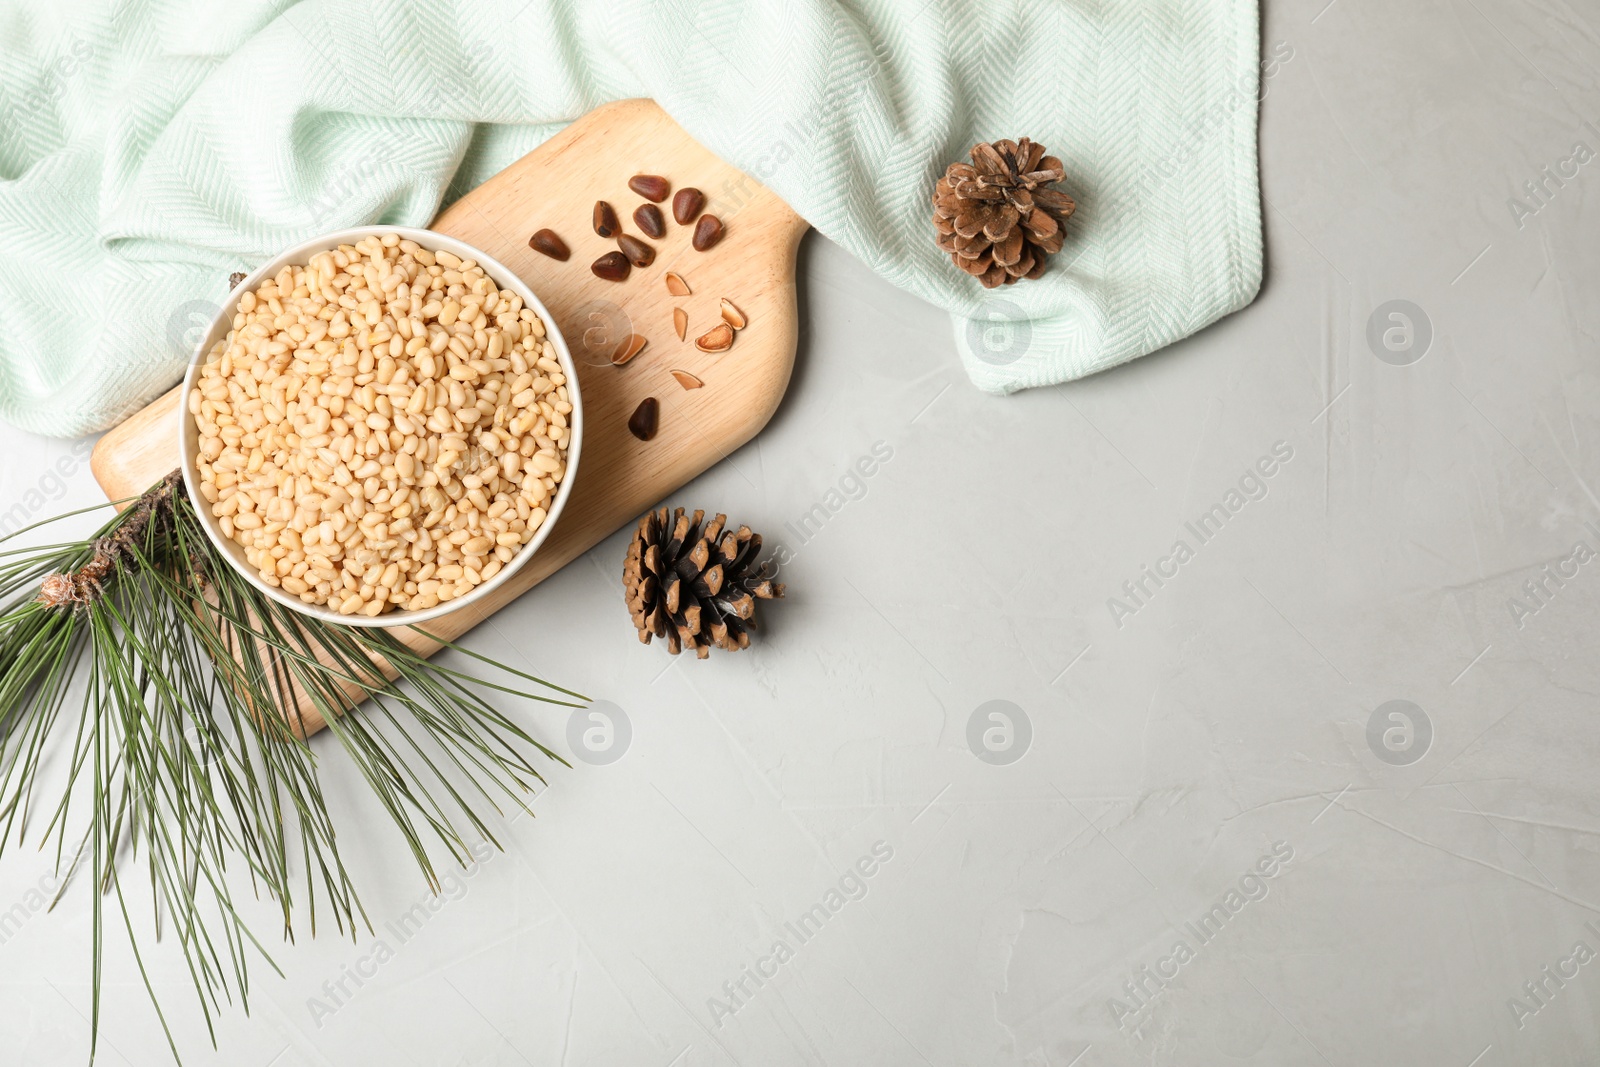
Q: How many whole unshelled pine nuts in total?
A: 9